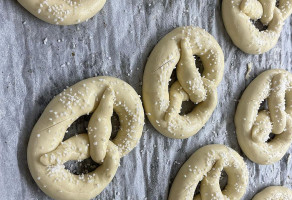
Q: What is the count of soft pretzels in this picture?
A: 7